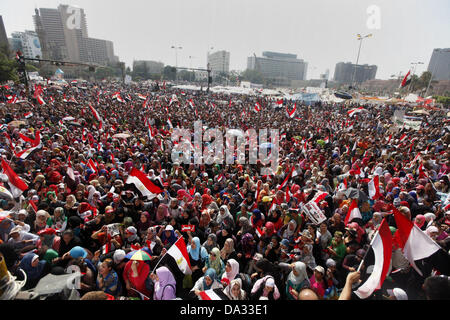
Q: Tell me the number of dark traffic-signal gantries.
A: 2